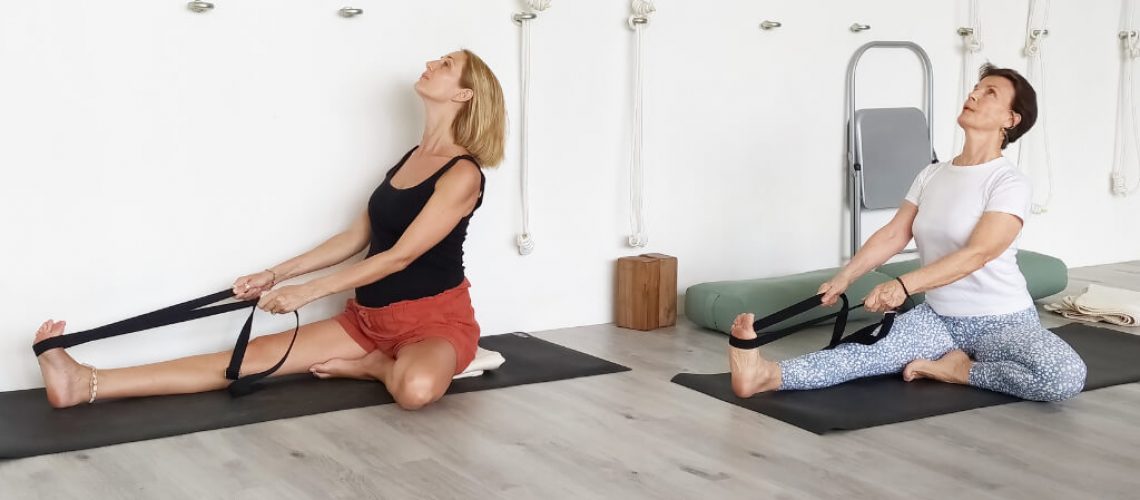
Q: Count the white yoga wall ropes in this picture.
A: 5